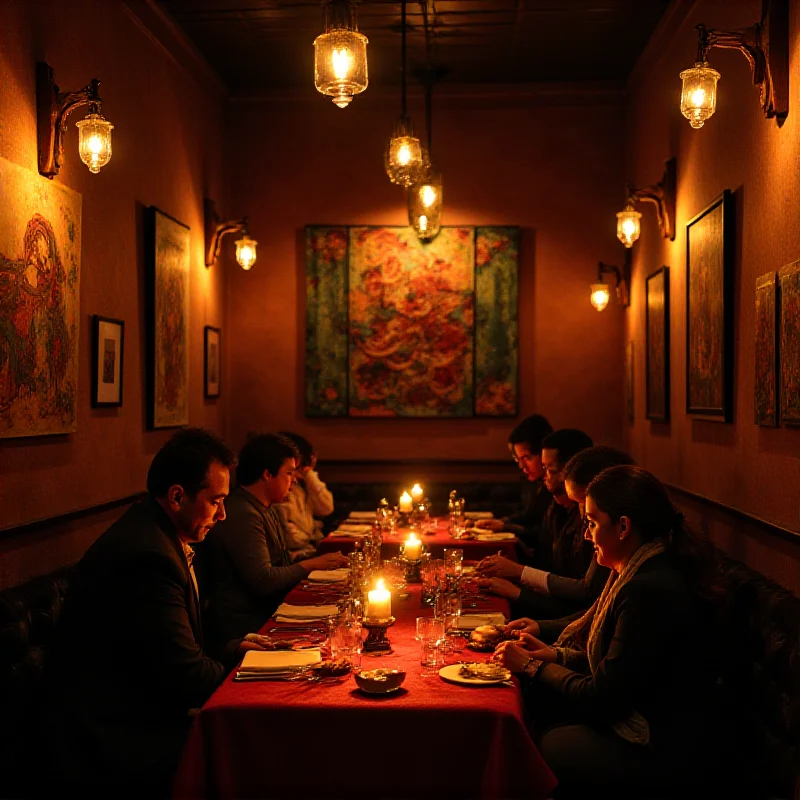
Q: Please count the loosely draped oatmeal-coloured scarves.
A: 1